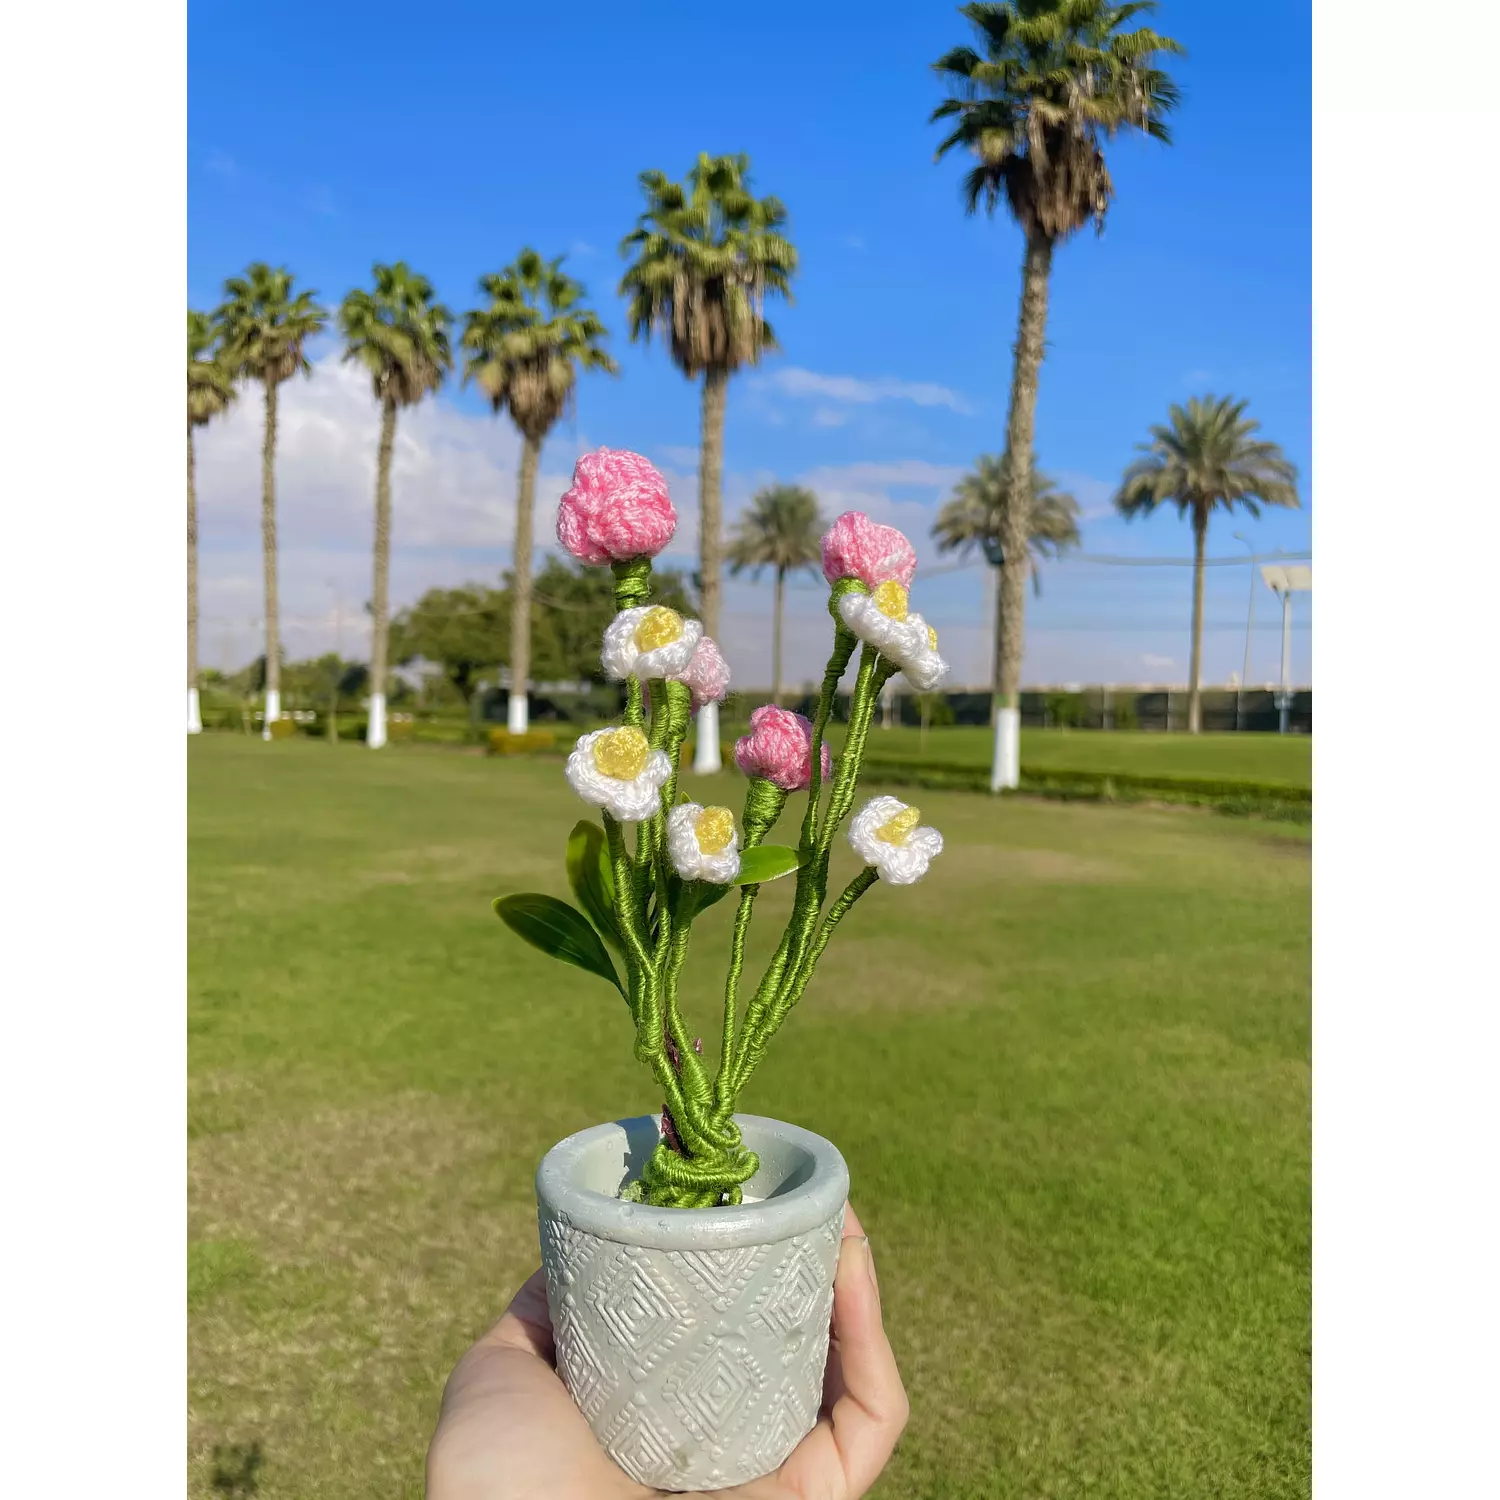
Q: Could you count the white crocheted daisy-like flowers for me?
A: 6